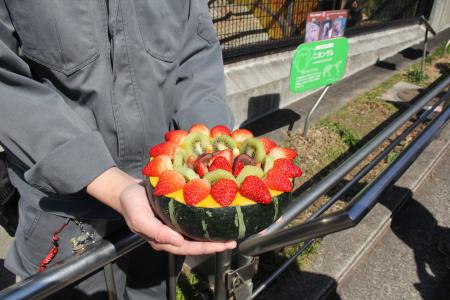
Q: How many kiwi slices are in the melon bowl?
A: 8